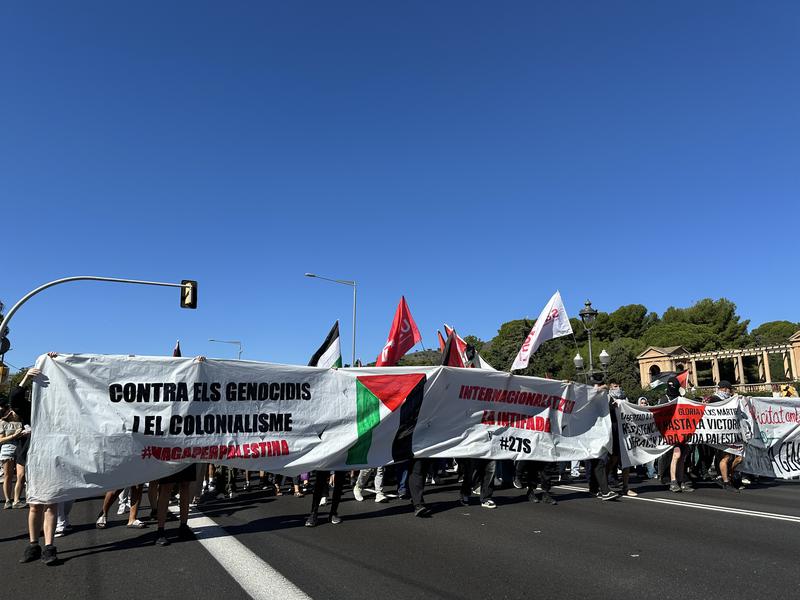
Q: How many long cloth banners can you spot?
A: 3